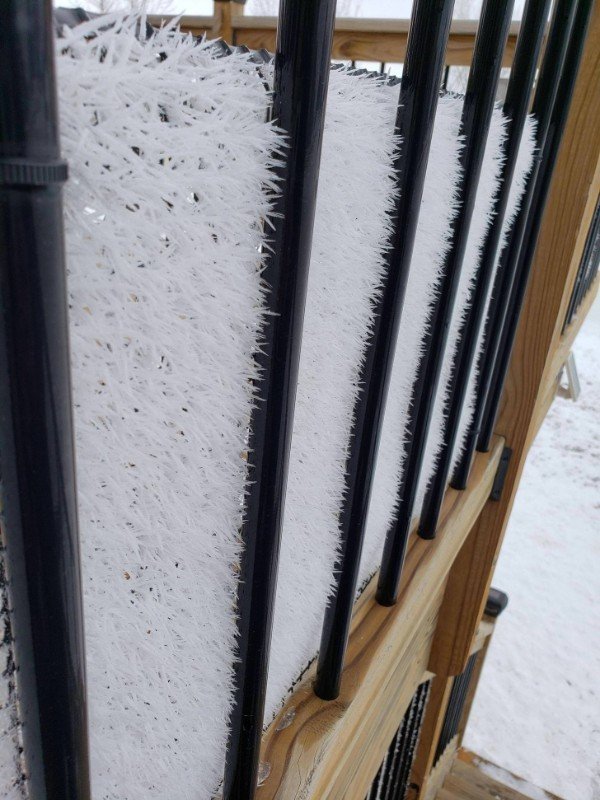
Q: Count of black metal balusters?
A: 7